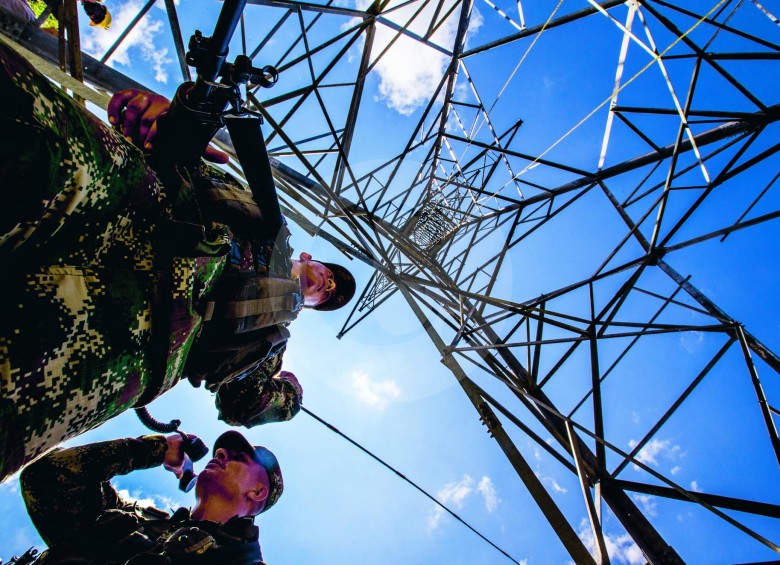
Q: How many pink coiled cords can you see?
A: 0